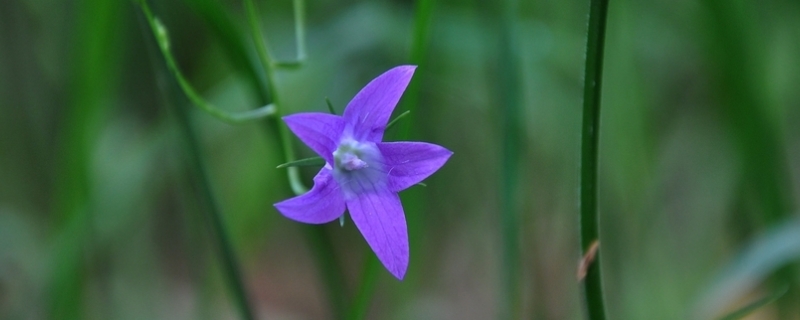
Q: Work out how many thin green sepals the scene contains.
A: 5